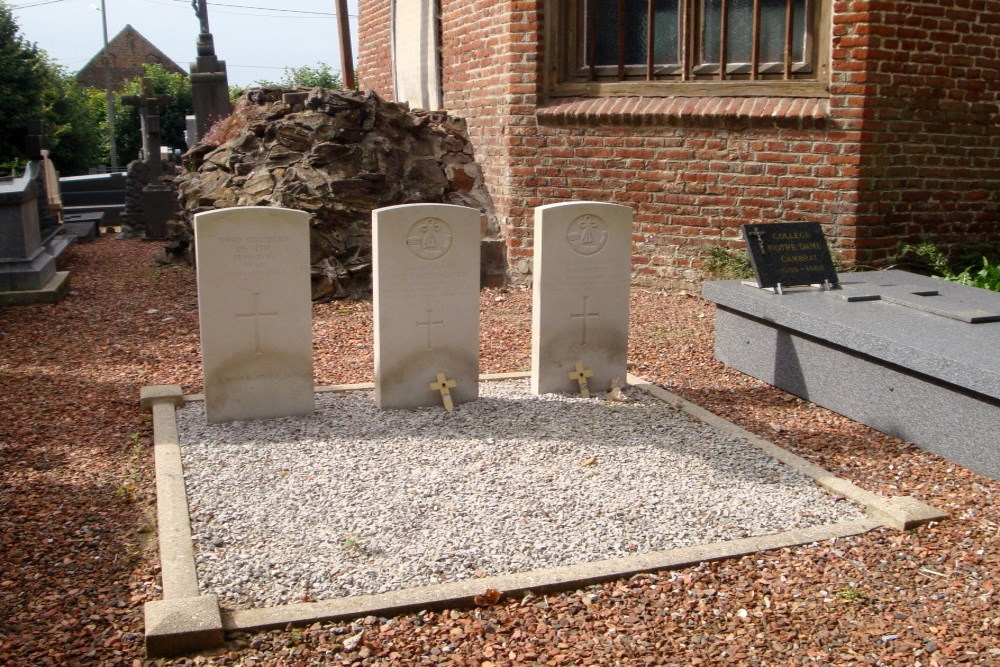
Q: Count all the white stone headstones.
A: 3